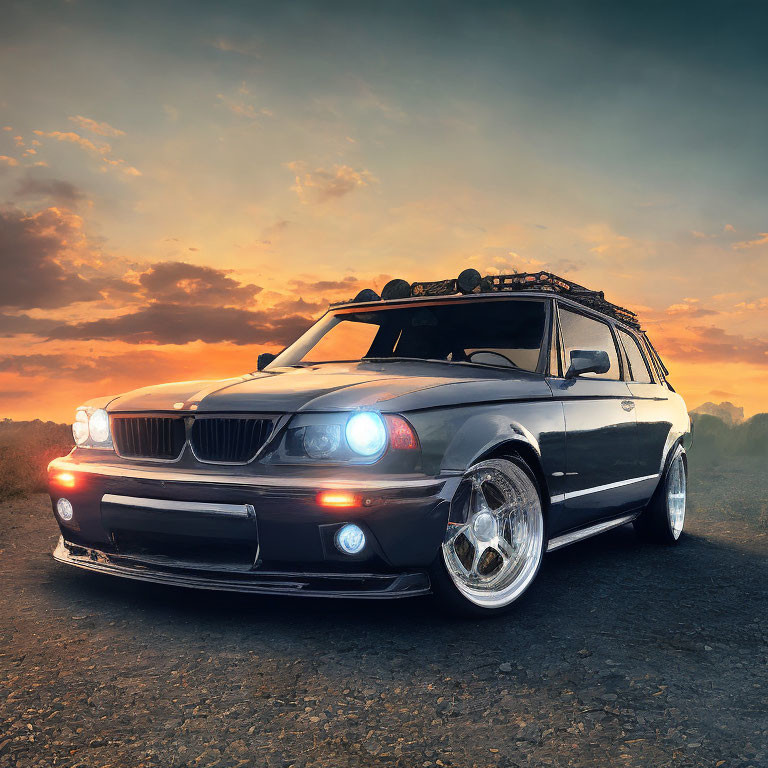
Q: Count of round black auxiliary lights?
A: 3